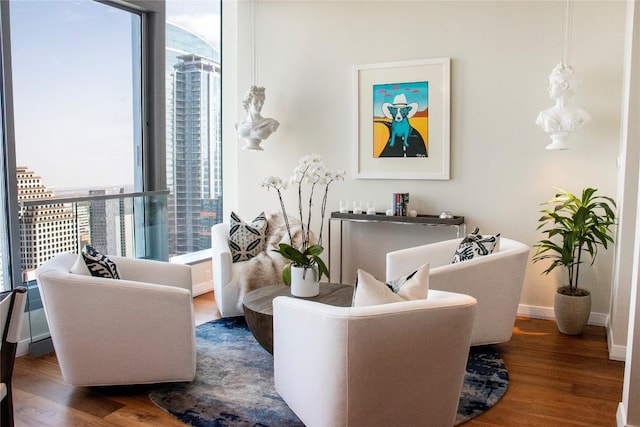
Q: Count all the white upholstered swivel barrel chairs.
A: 4